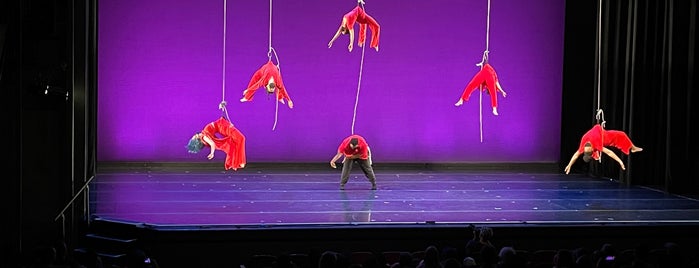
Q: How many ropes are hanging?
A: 5